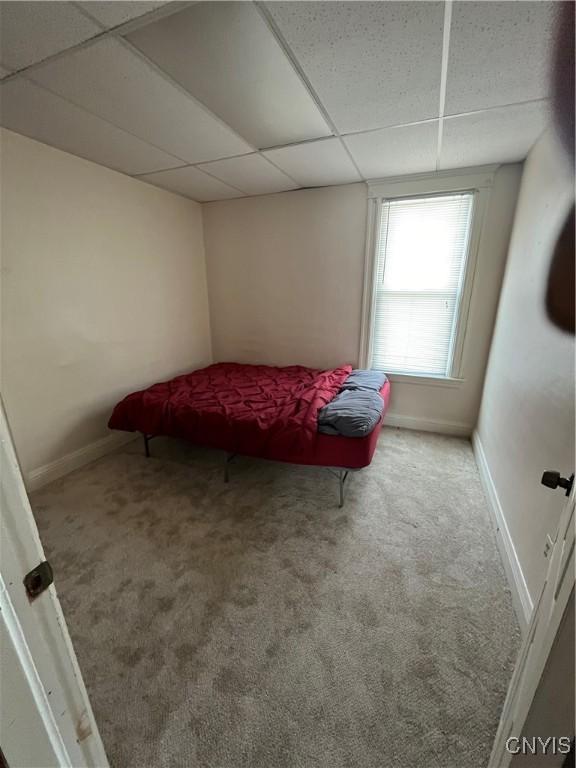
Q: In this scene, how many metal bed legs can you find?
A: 3